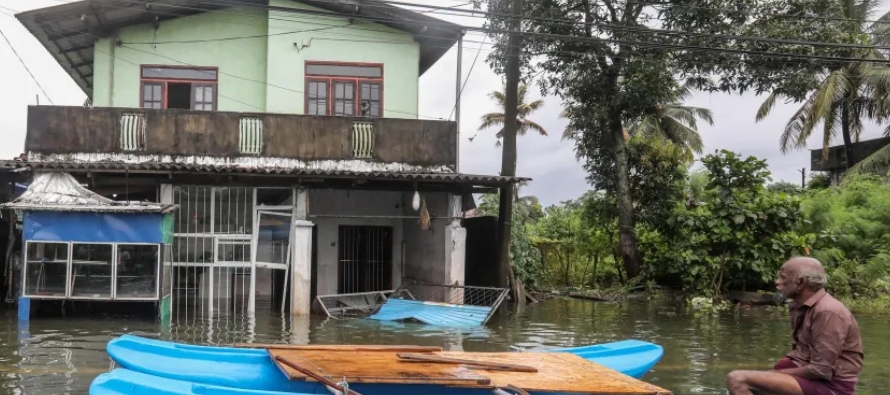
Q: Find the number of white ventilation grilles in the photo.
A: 3